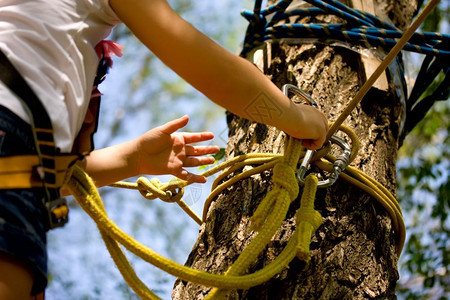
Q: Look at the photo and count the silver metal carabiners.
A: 2